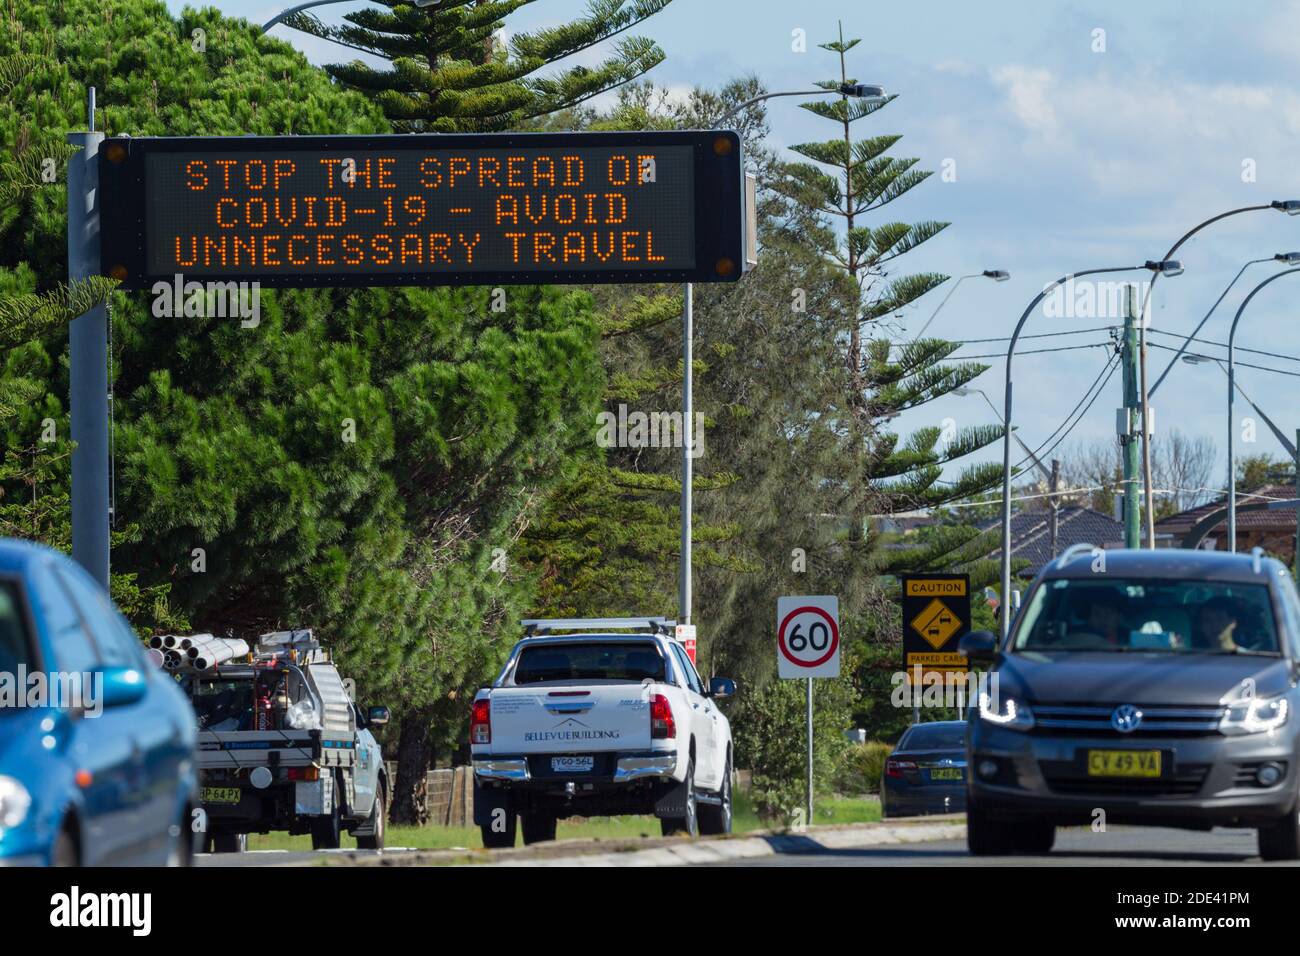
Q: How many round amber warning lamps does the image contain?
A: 4